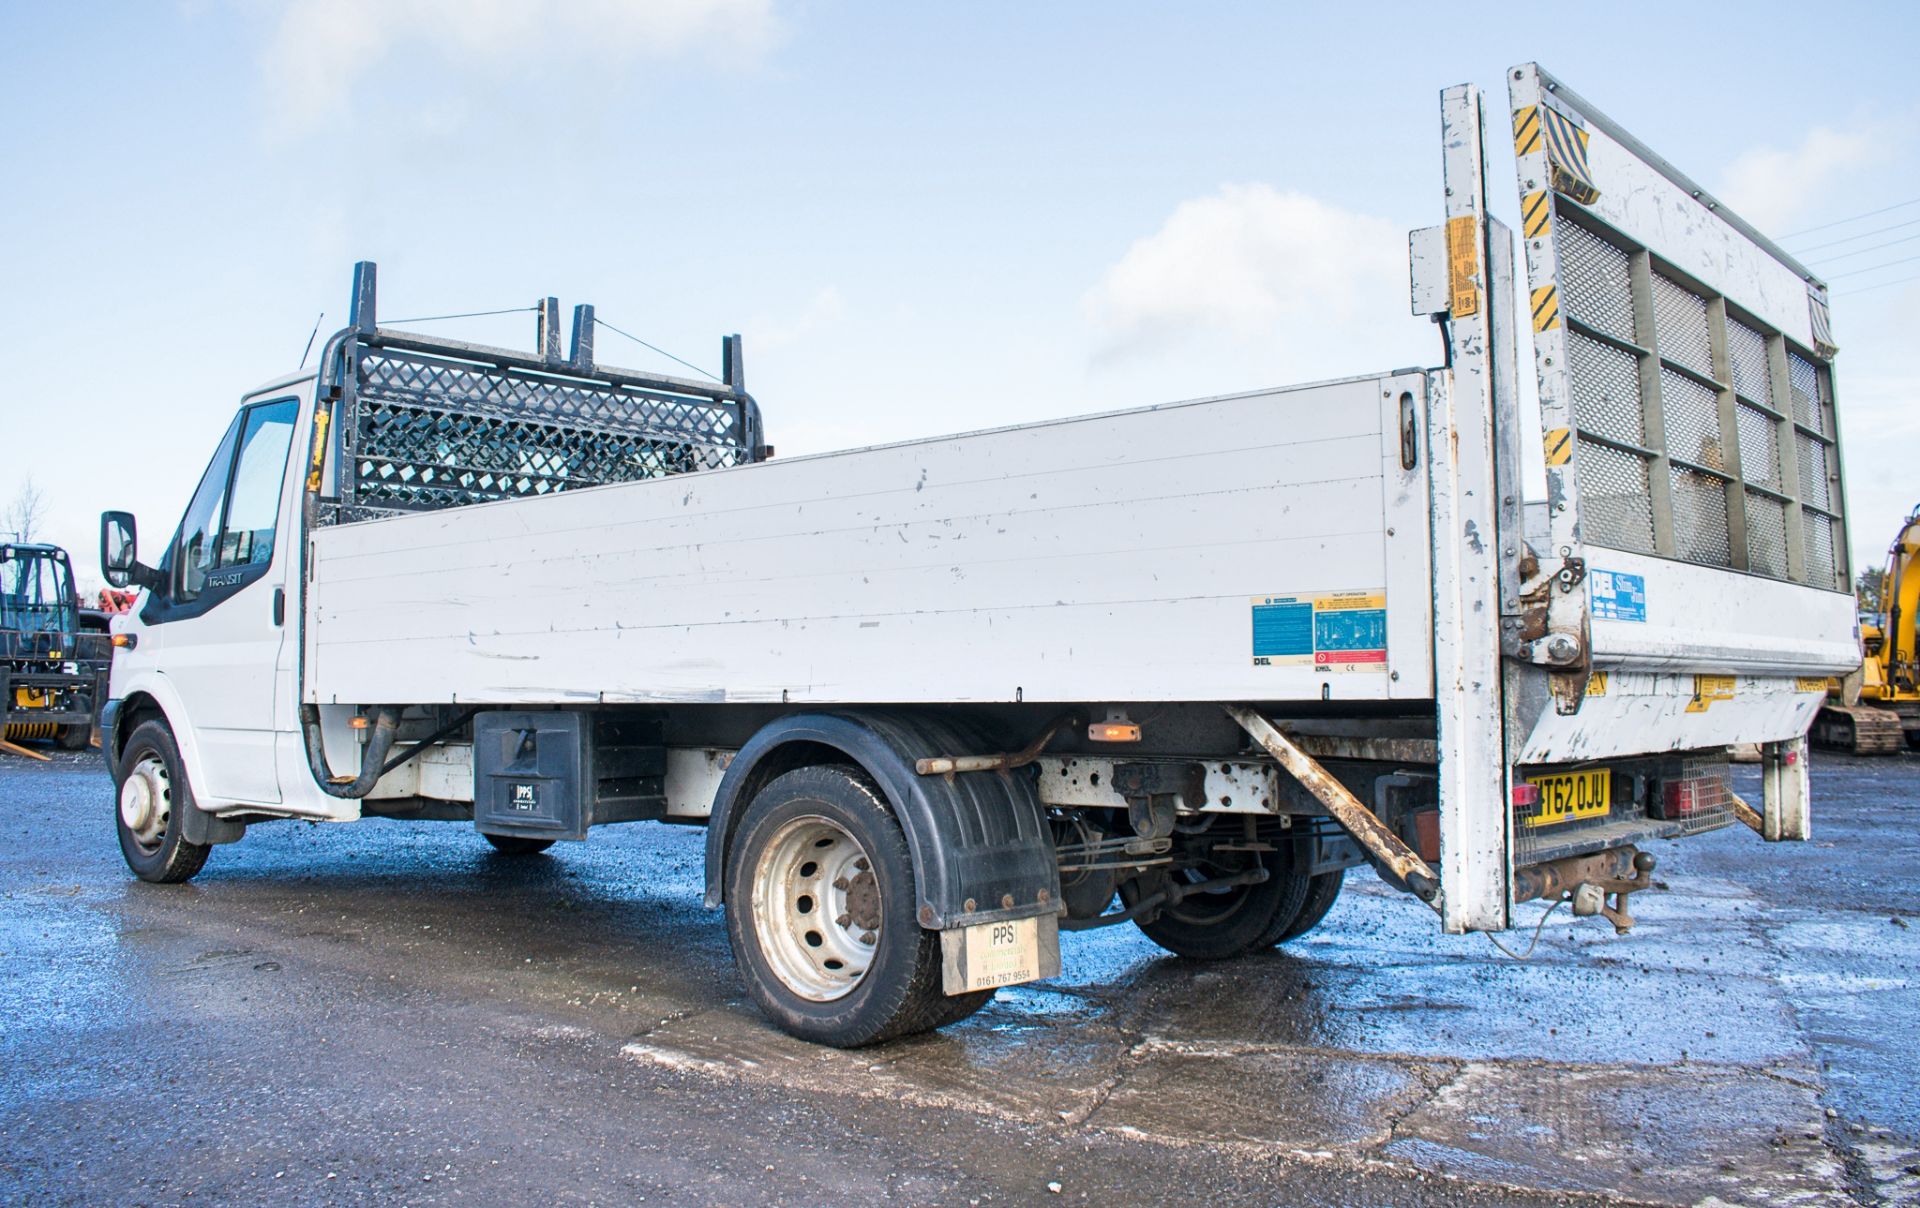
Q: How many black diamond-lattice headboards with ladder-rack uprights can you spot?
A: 1